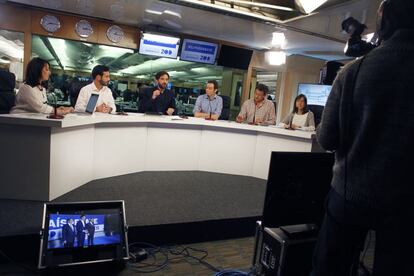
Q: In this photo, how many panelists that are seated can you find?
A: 6